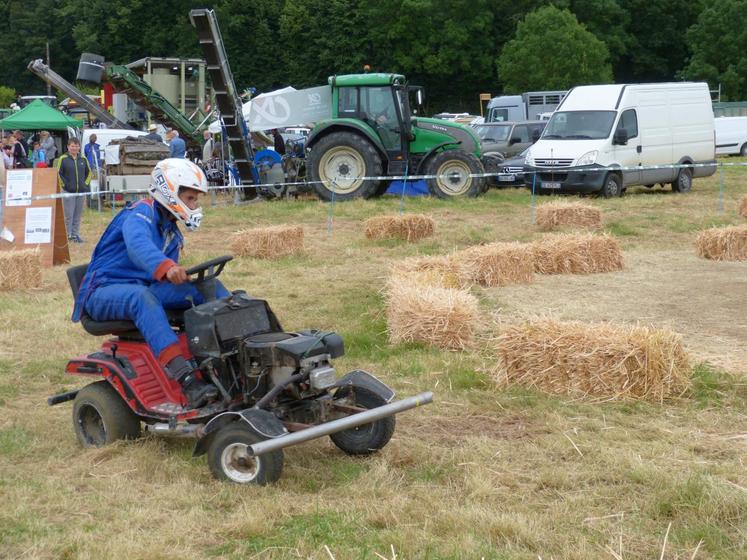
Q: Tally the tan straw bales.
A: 11